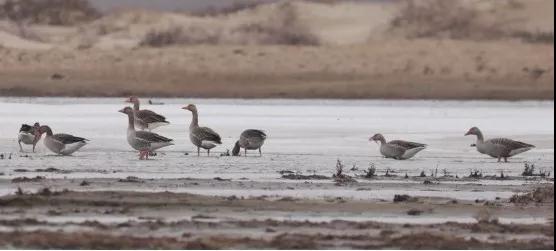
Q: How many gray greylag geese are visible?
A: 8